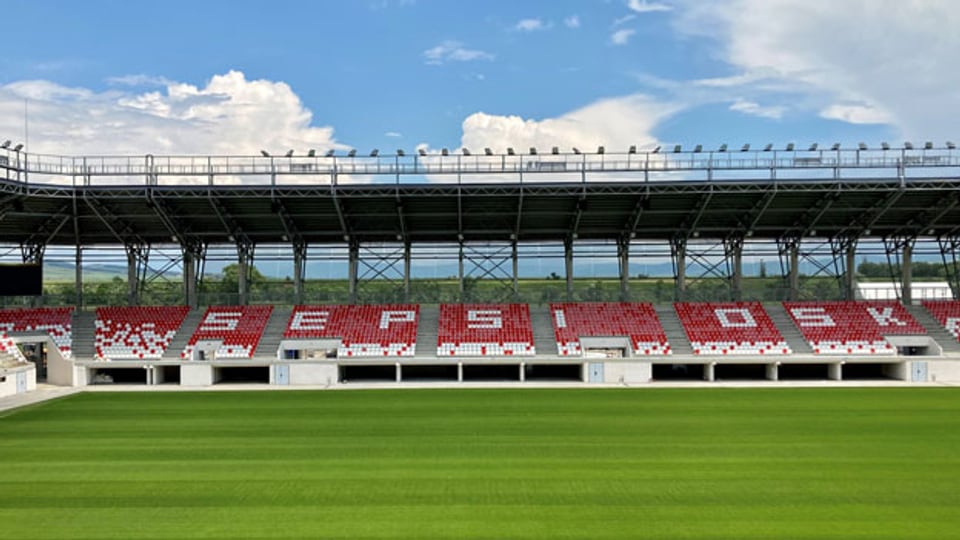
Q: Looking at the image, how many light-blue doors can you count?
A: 4